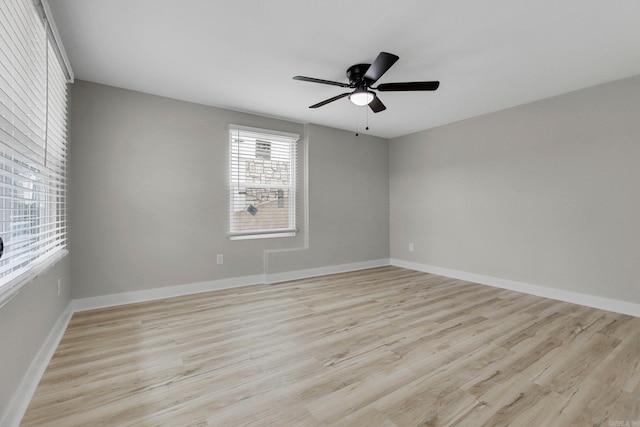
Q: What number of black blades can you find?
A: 5